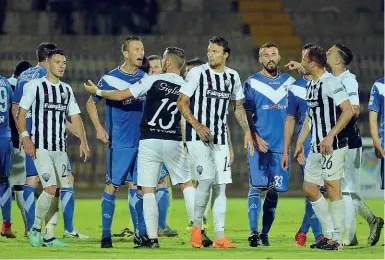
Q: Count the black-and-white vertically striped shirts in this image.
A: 3